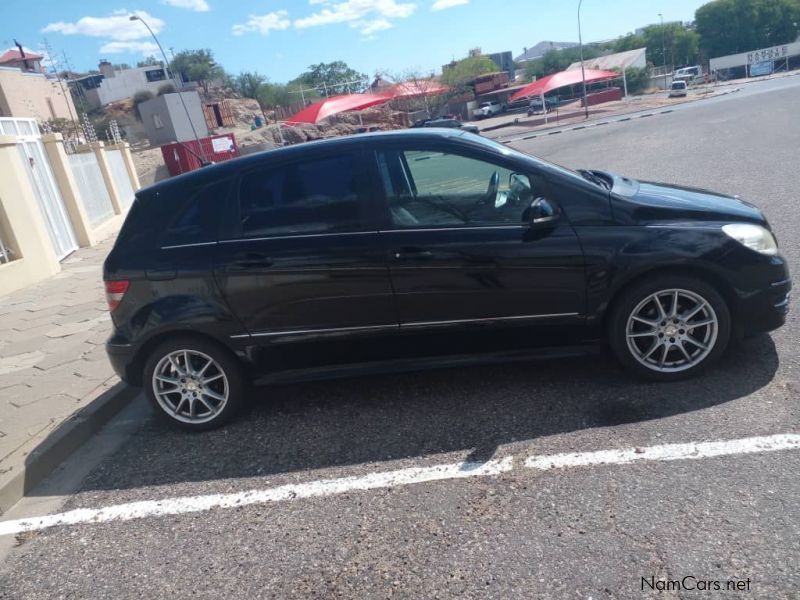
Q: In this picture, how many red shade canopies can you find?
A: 3